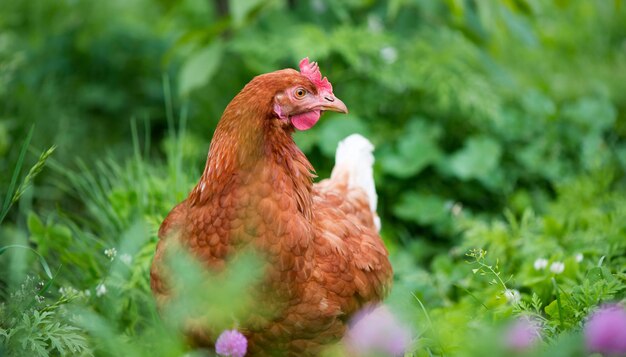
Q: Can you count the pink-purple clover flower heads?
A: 4